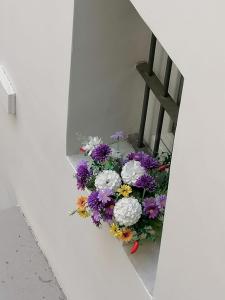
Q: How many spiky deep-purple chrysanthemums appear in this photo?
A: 5